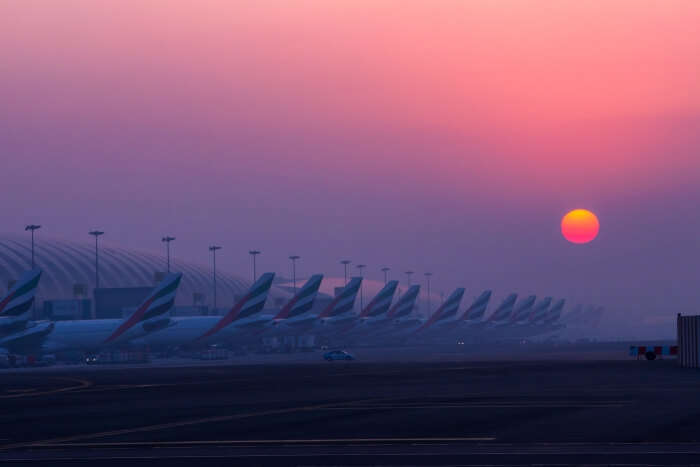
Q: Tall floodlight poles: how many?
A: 11